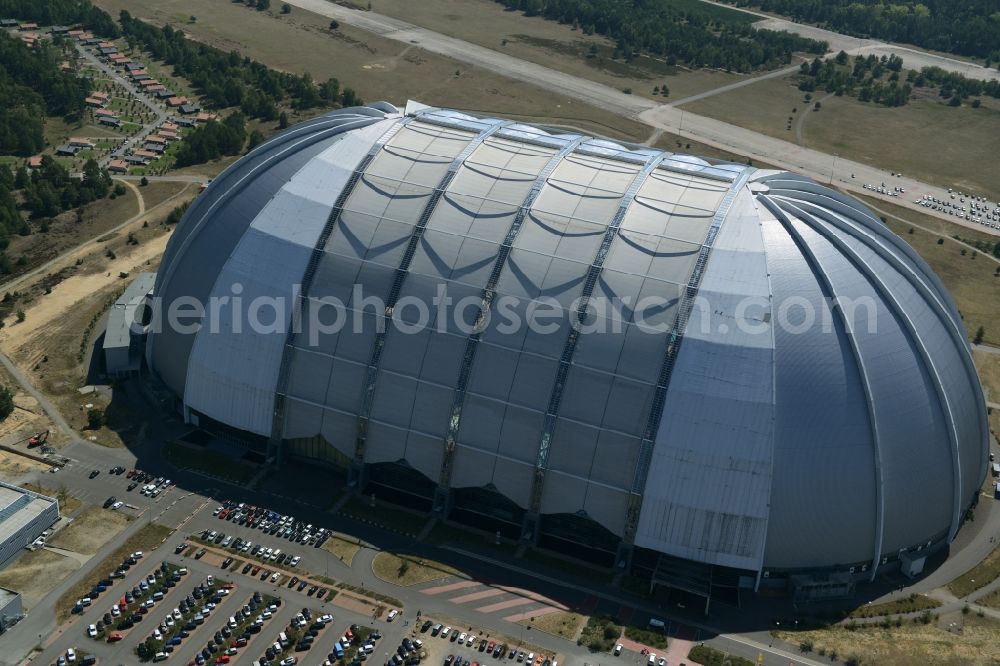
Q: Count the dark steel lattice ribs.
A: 5